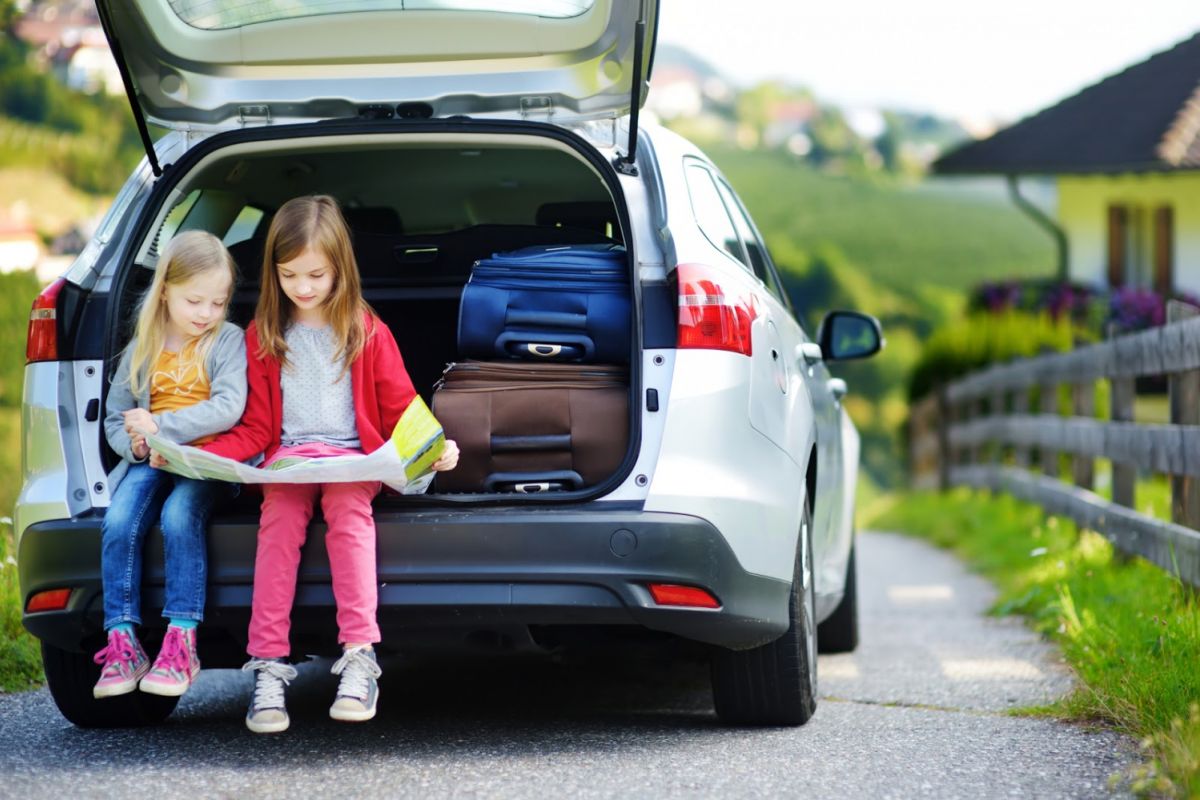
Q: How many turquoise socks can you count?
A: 2